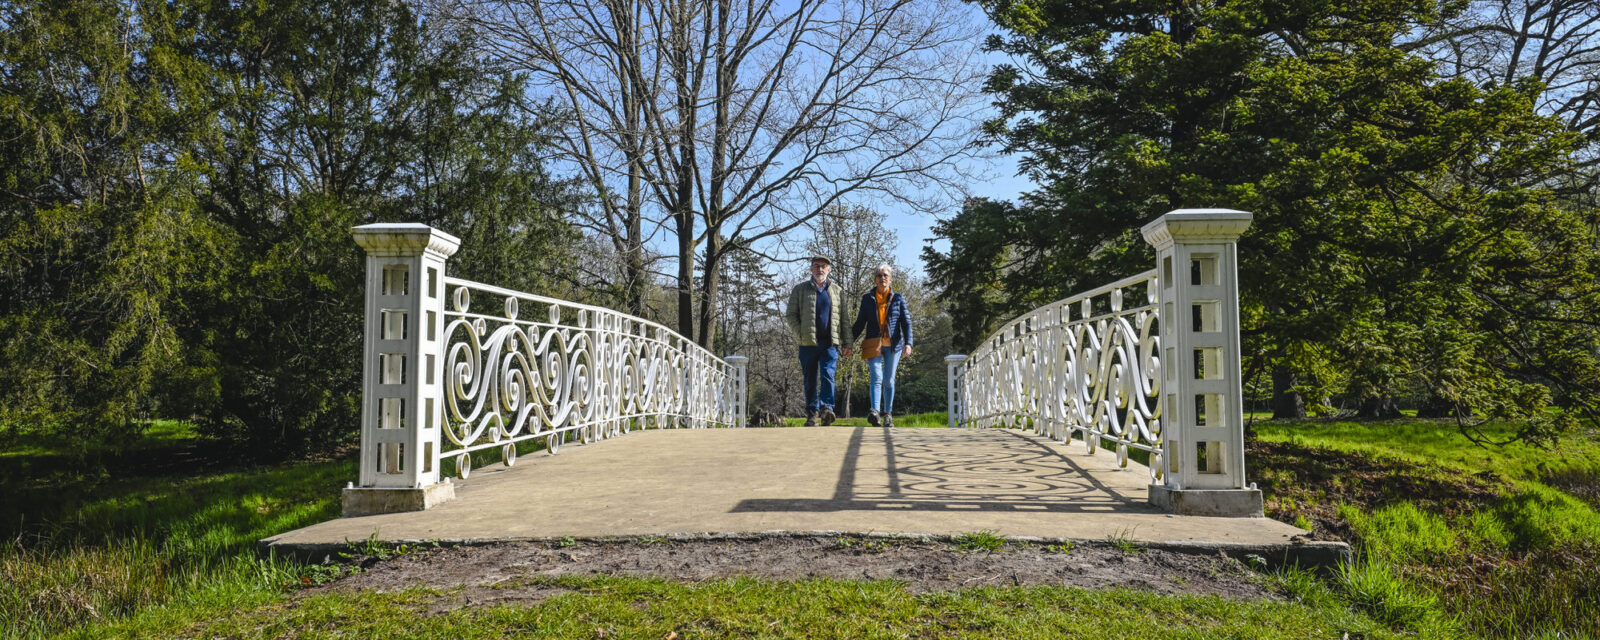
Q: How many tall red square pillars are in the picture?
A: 0